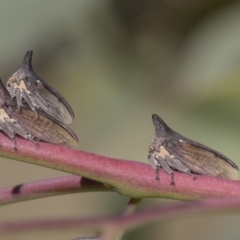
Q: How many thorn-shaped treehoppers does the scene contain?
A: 3